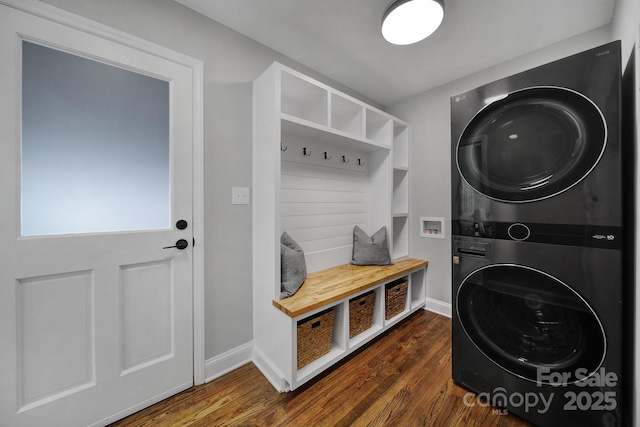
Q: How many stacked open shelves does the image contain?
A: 3